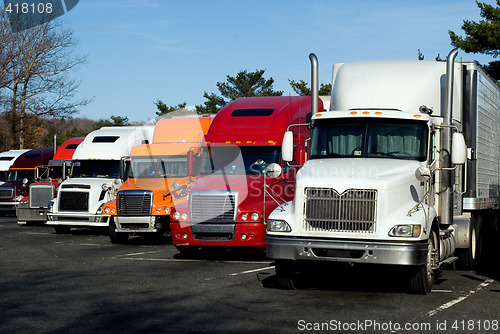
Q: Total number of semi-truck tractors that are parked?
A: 7